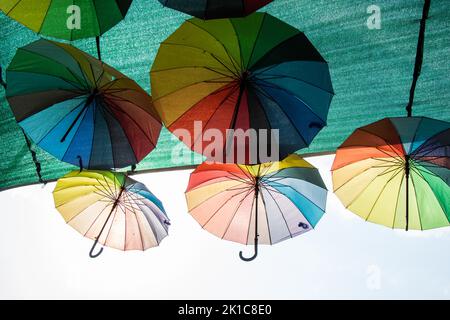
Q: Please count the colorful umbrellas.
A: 7